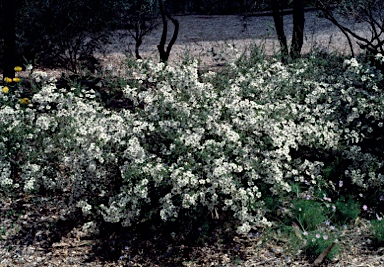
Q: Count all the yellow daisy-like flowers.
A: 5